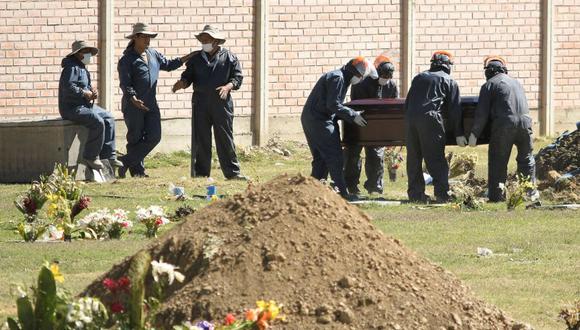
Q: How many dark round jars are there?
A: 0